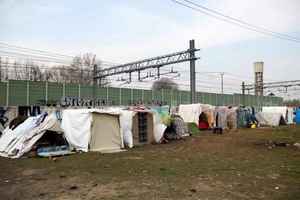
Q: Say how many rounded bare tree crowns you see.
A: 1